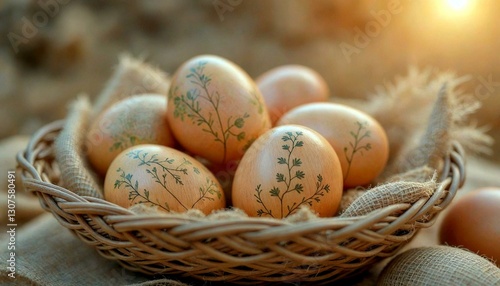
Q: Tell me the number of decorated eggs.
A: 5